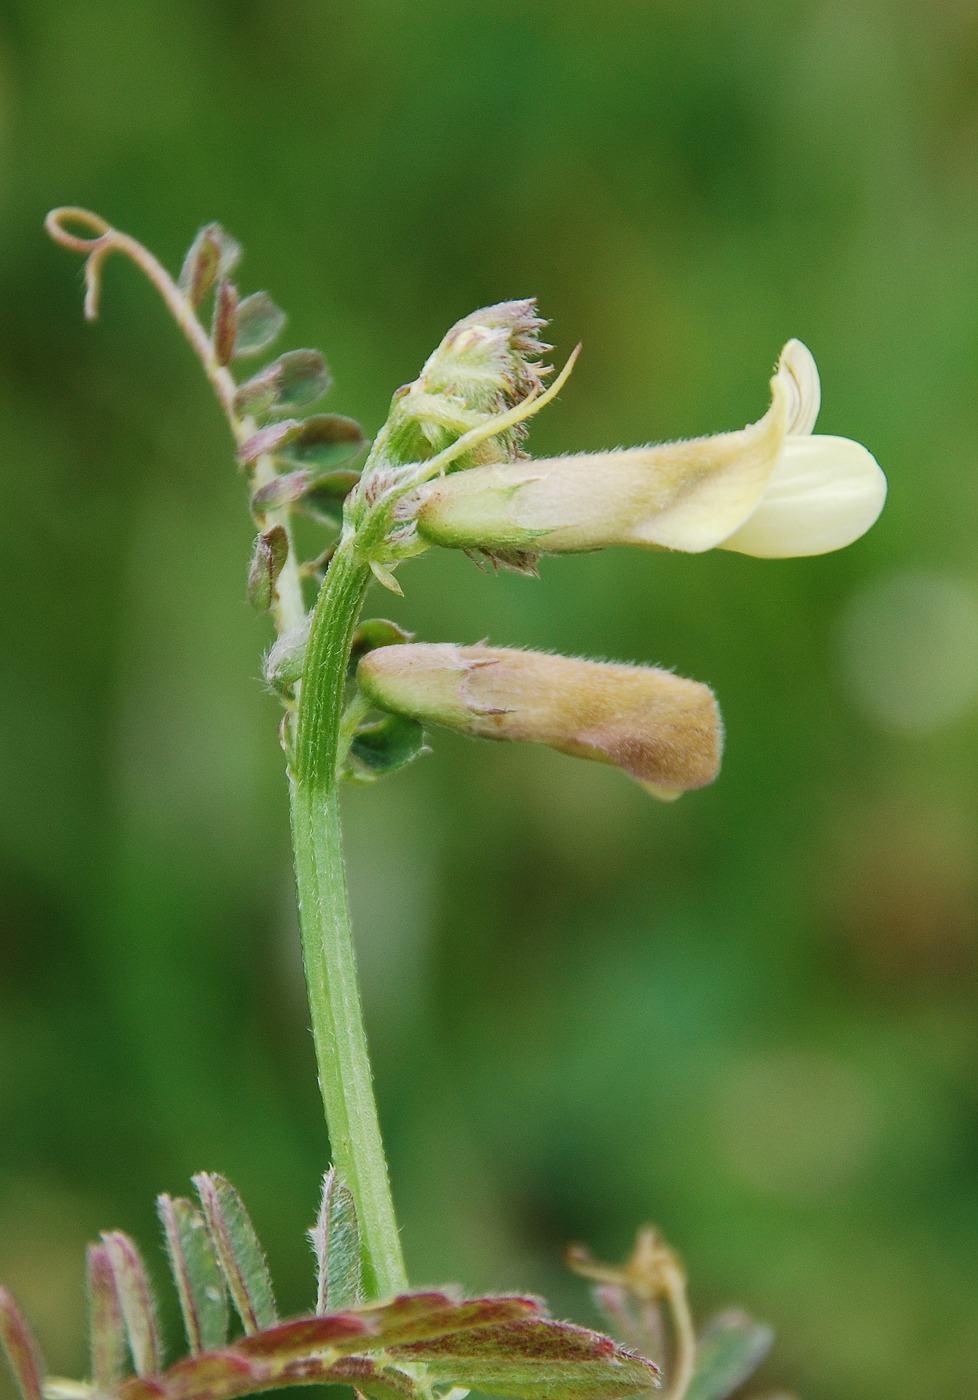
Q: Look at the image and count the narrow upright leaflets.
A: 6